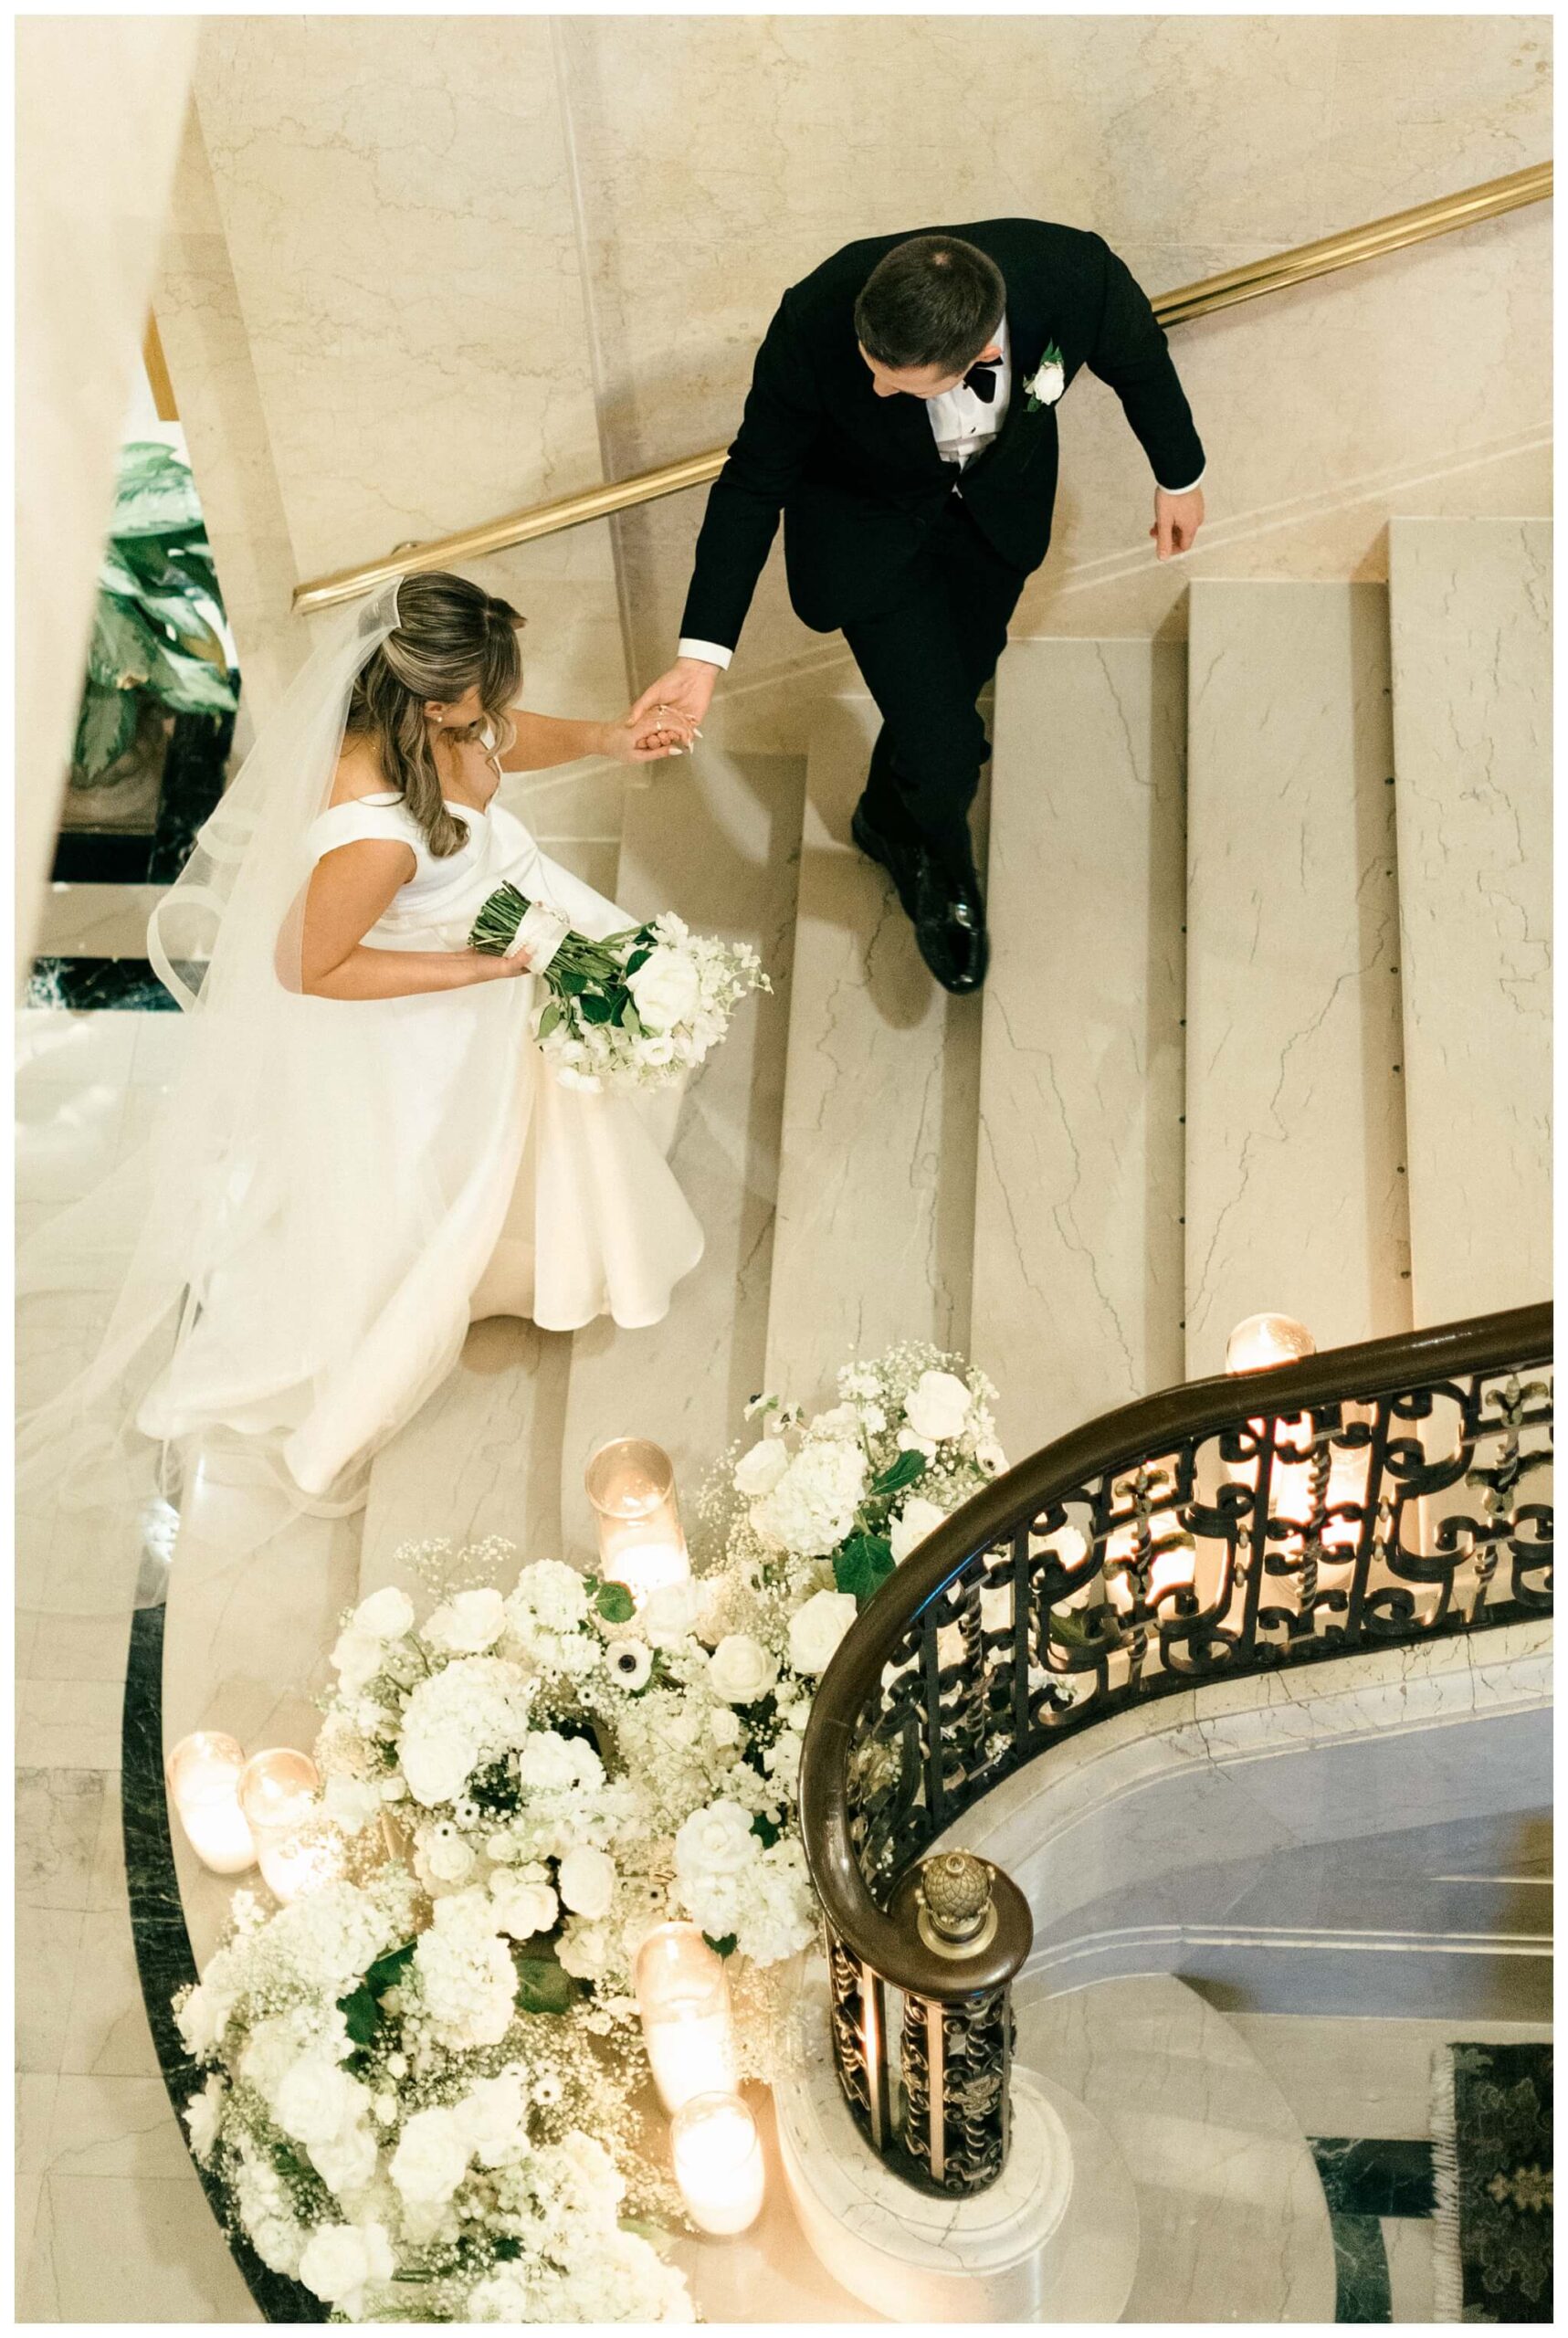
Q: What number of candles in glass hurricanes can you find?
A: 8